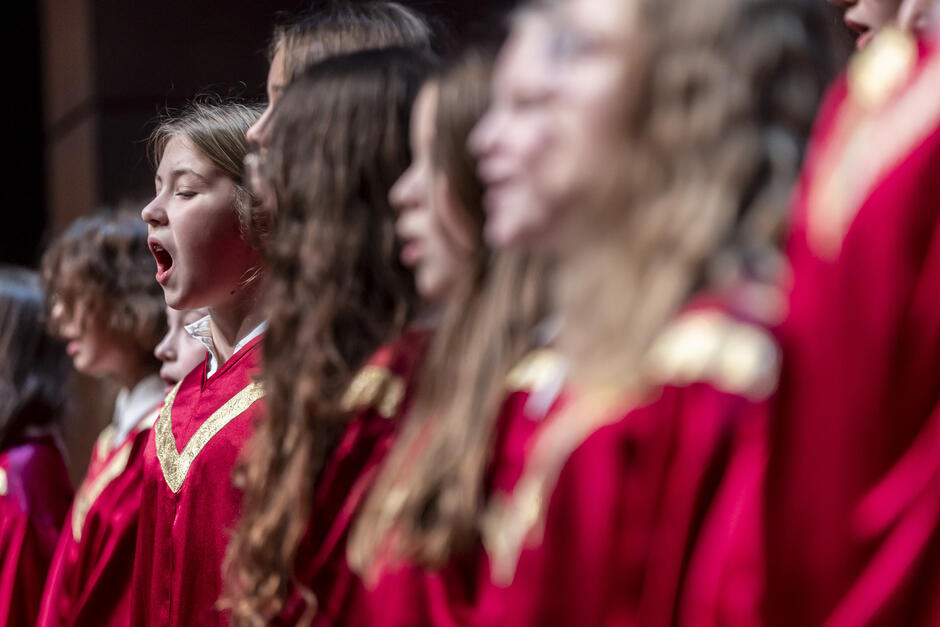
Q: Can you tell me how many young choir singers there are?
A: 9